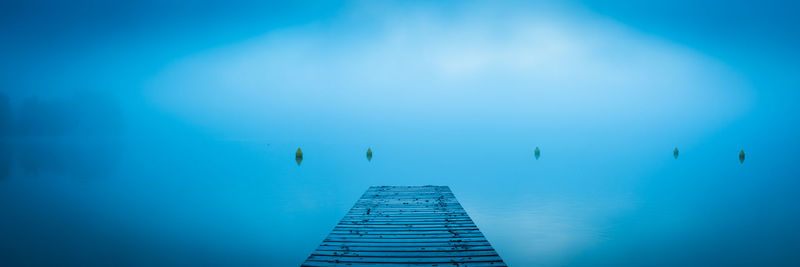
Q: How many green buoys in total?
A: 5